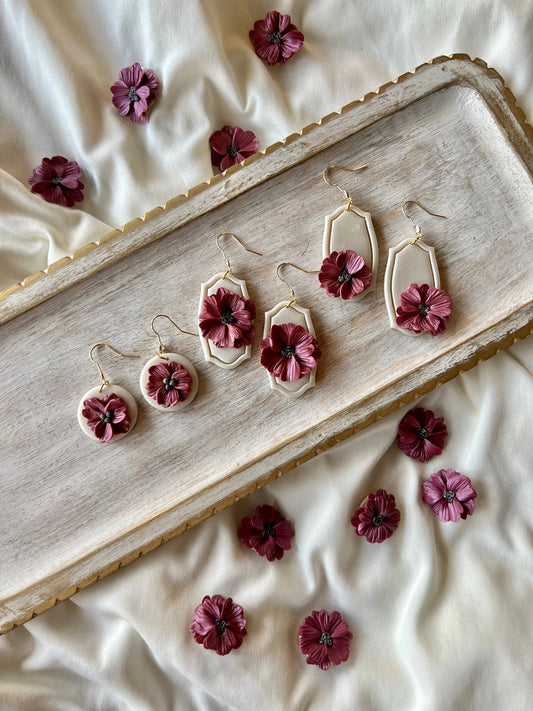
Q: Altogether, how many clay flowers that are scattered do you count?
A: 10